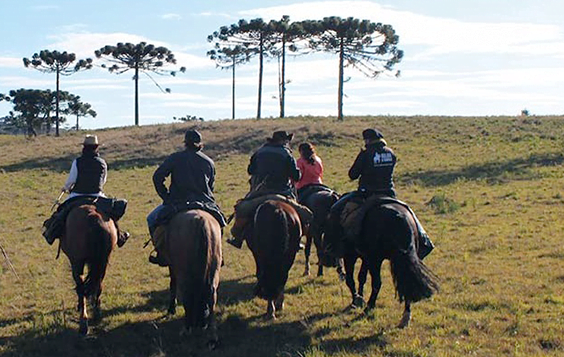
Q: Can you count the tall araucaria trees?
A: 6